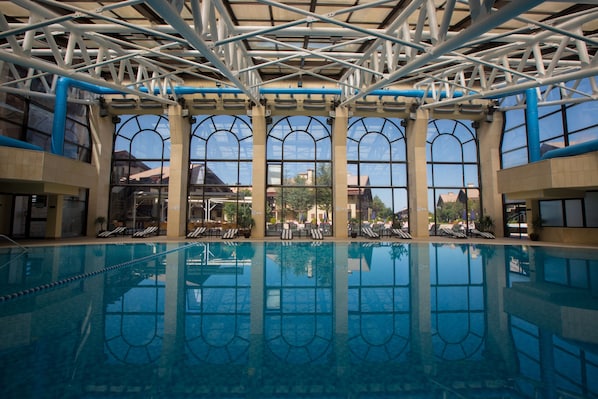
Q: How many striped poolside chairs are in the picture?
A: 10